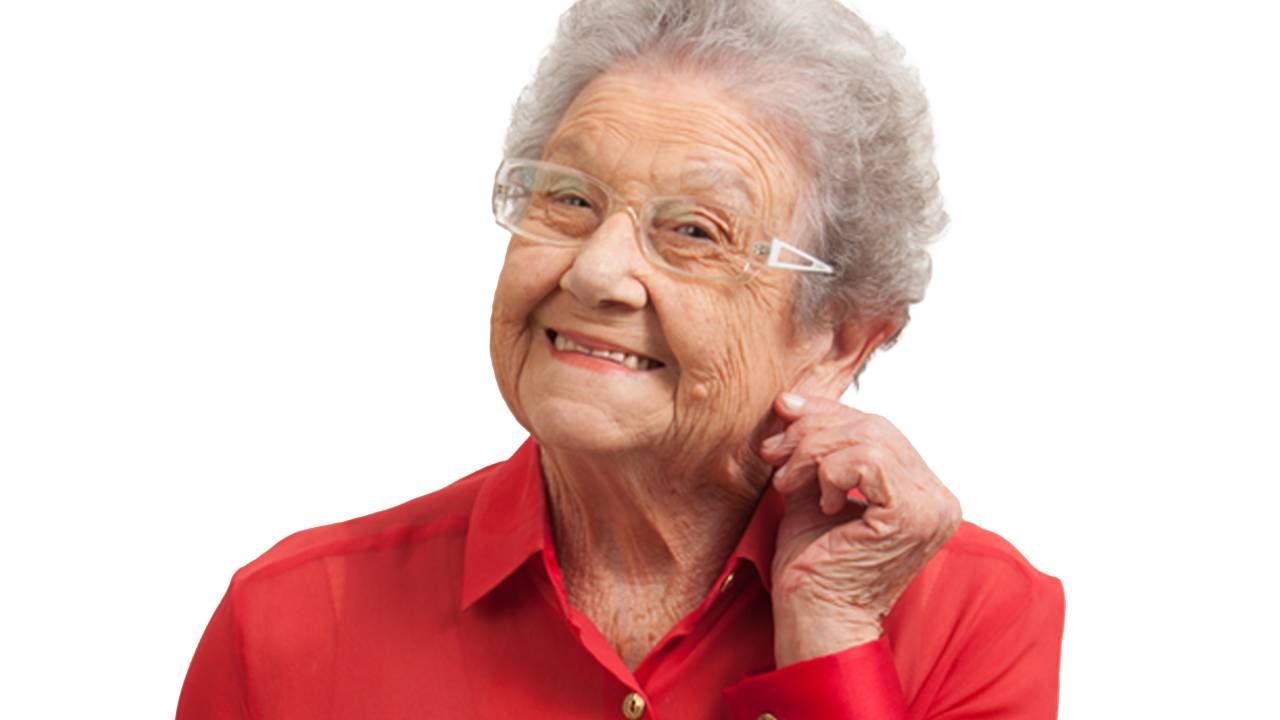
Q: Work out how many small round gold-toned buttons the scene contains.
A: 3